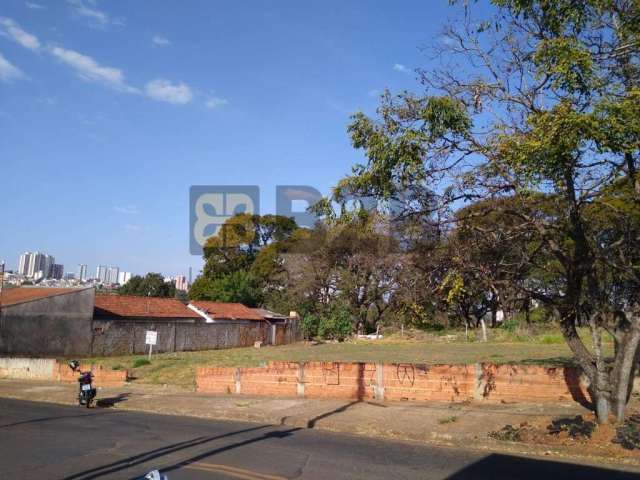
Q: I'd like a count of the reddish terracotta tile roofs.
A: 3